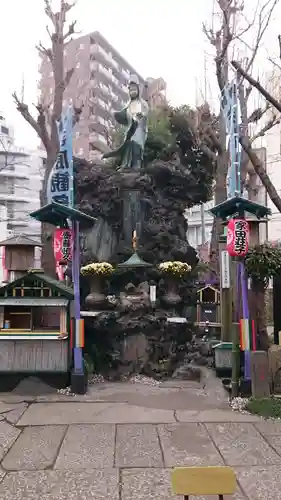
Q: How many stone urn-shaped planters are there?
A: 2